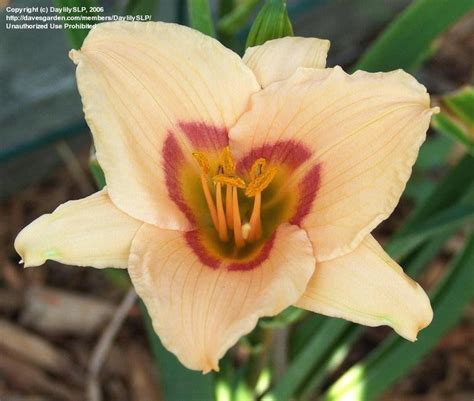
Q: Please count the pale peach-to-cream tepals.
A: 6